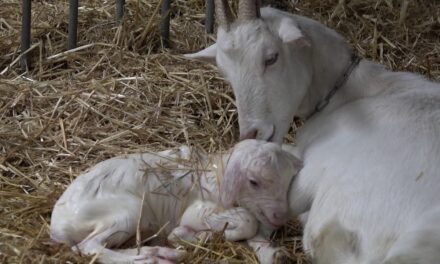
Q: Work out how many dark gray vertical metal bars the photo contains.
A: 5